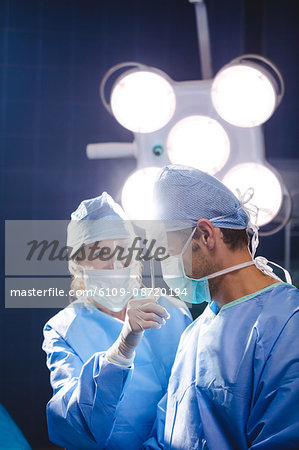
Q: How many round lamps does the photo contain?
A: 5